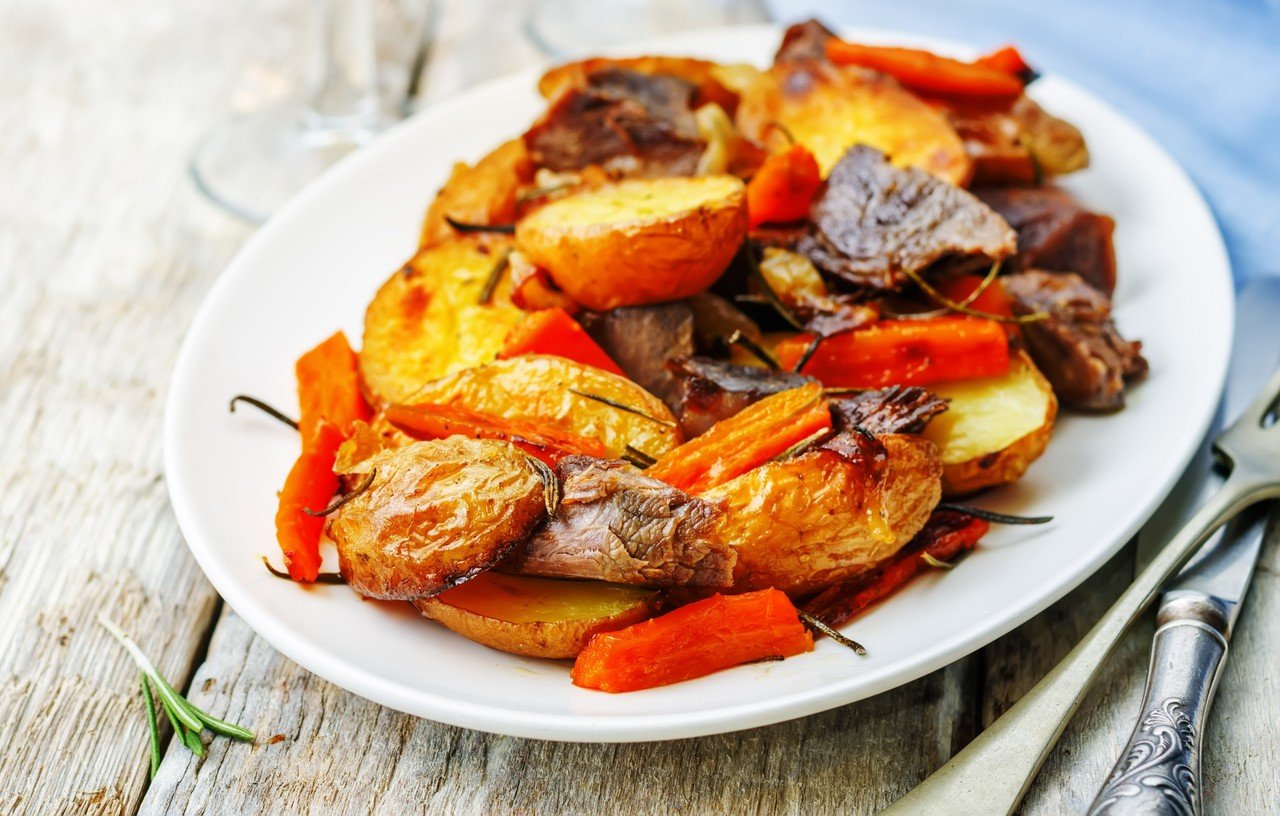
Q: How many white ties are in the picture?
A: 0